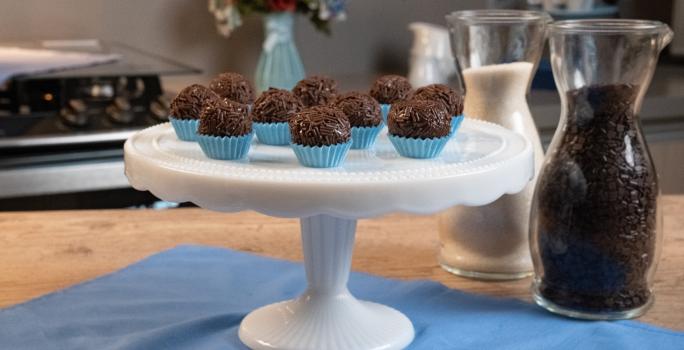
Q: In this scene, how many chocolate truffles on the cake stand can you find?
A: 10